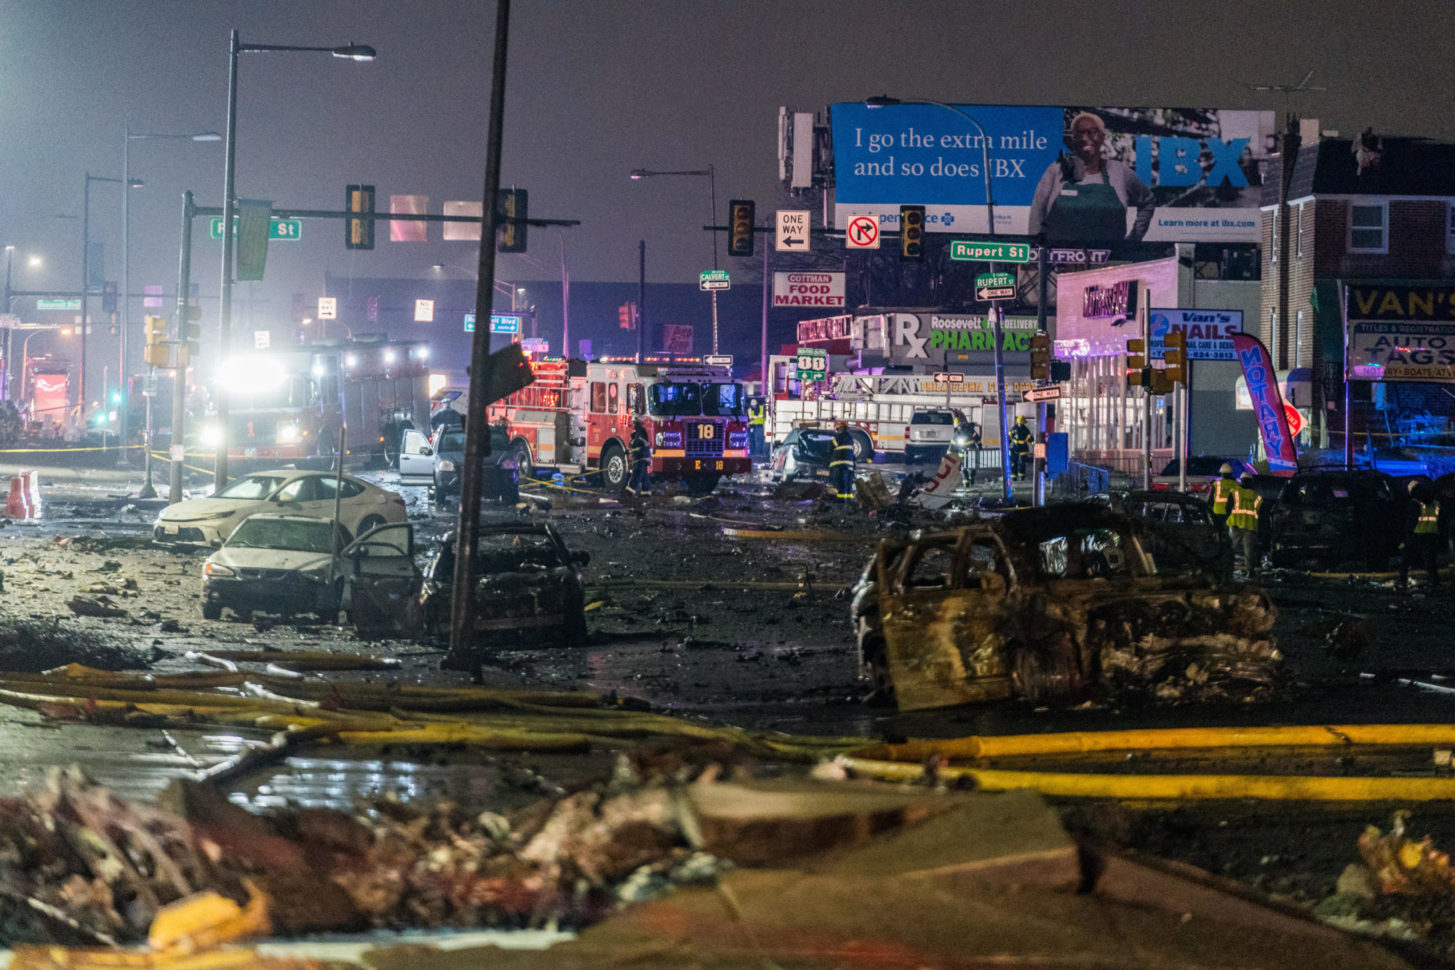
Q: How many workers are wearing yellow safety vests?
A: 4